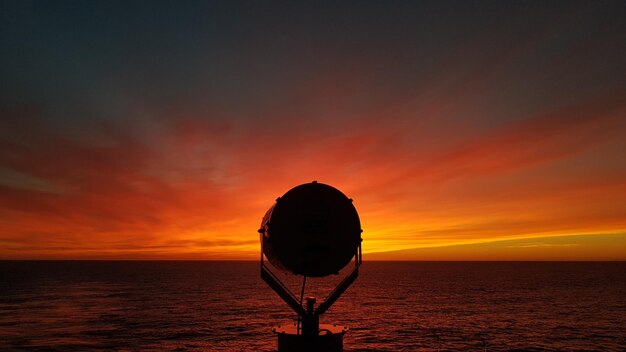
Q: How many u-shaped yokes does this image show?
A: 1